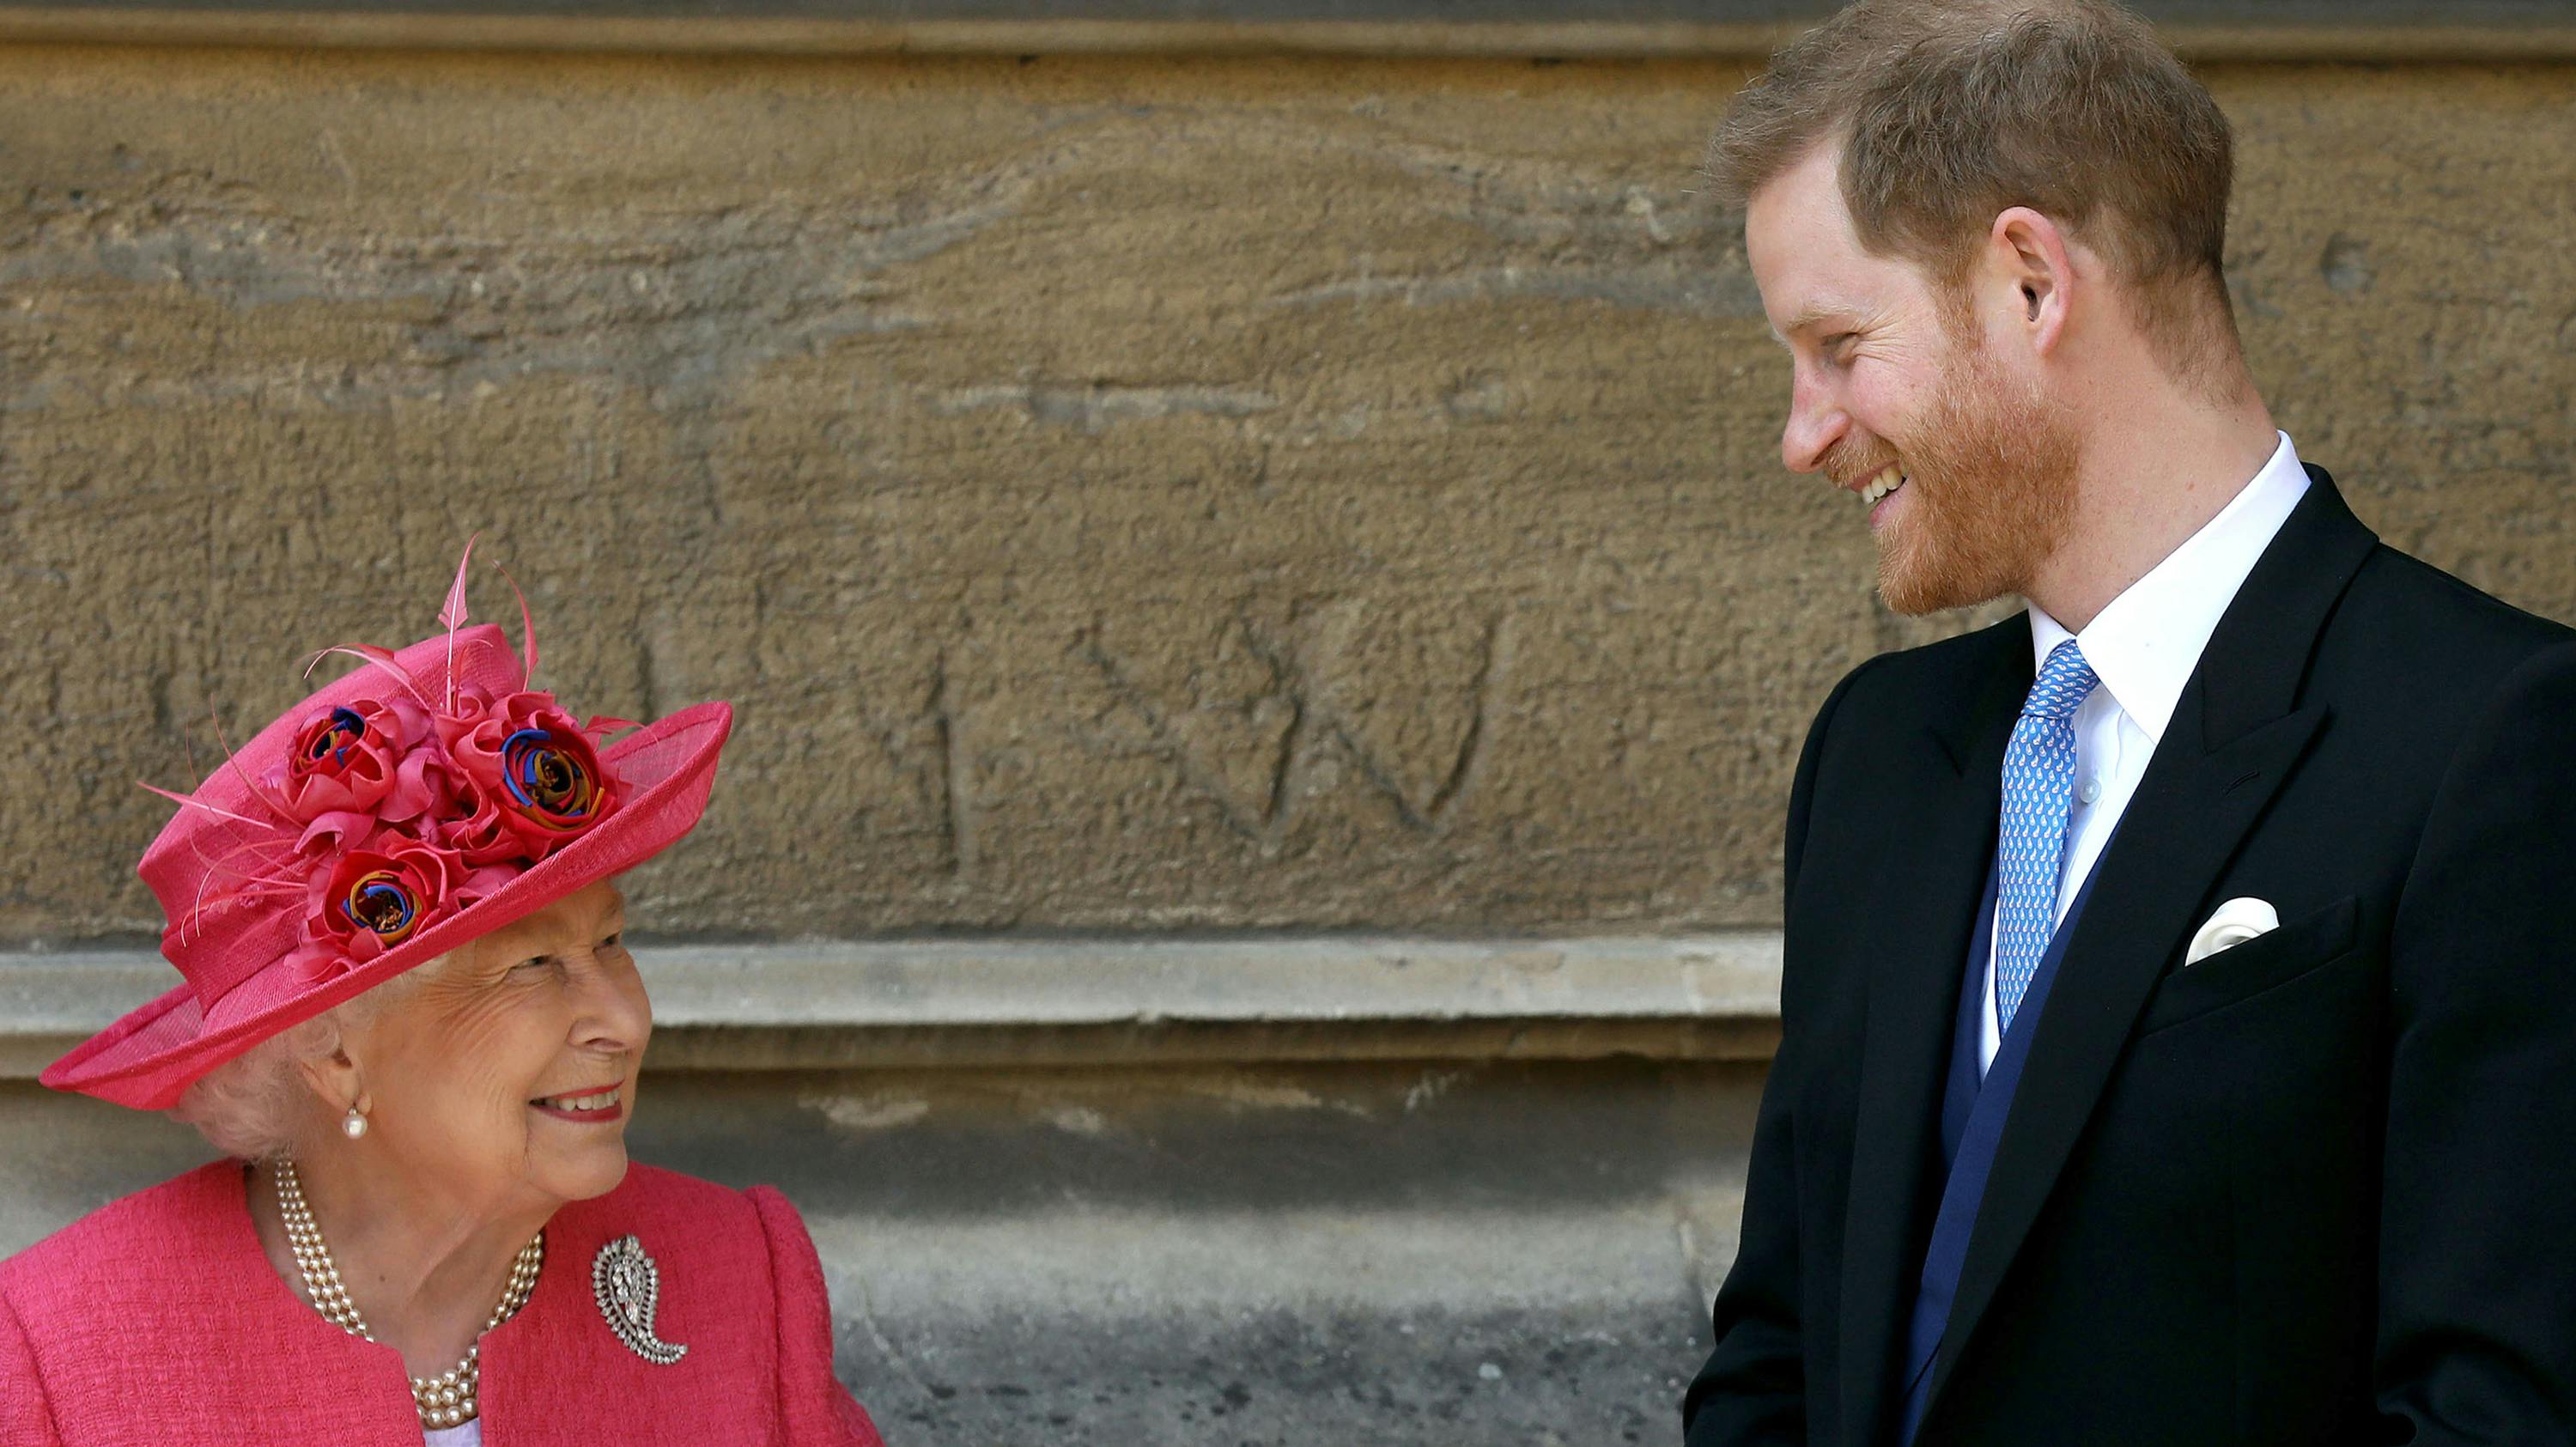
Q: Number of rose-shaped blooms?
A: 3